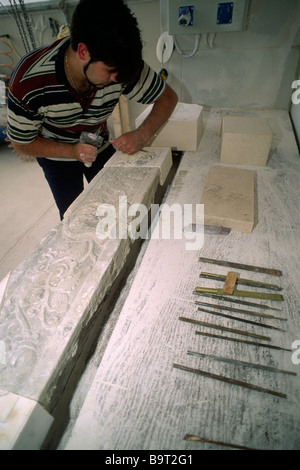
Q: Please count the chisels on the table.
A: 11